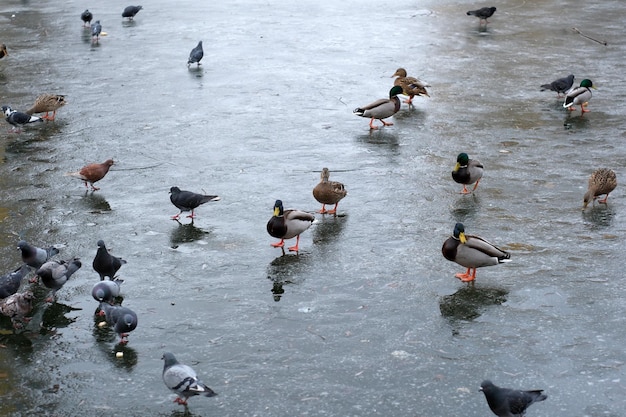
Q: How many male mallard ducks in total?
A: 5